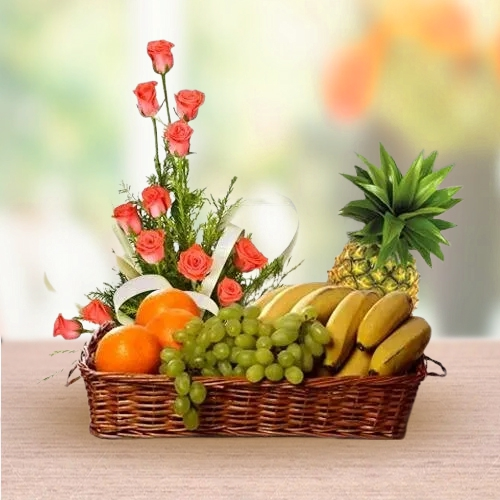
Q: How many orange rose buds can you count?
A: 12